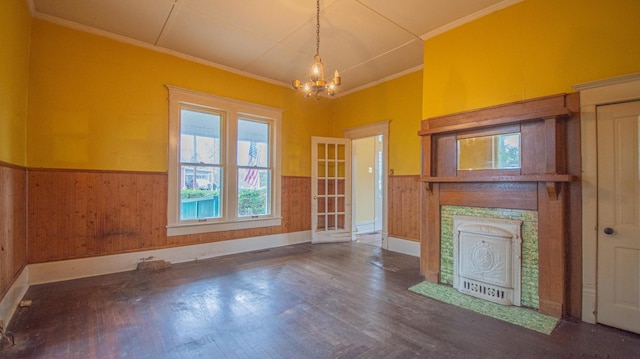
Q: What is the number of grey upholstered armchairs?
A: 0